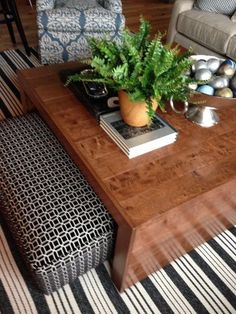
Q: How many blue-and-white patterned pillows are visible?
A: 1